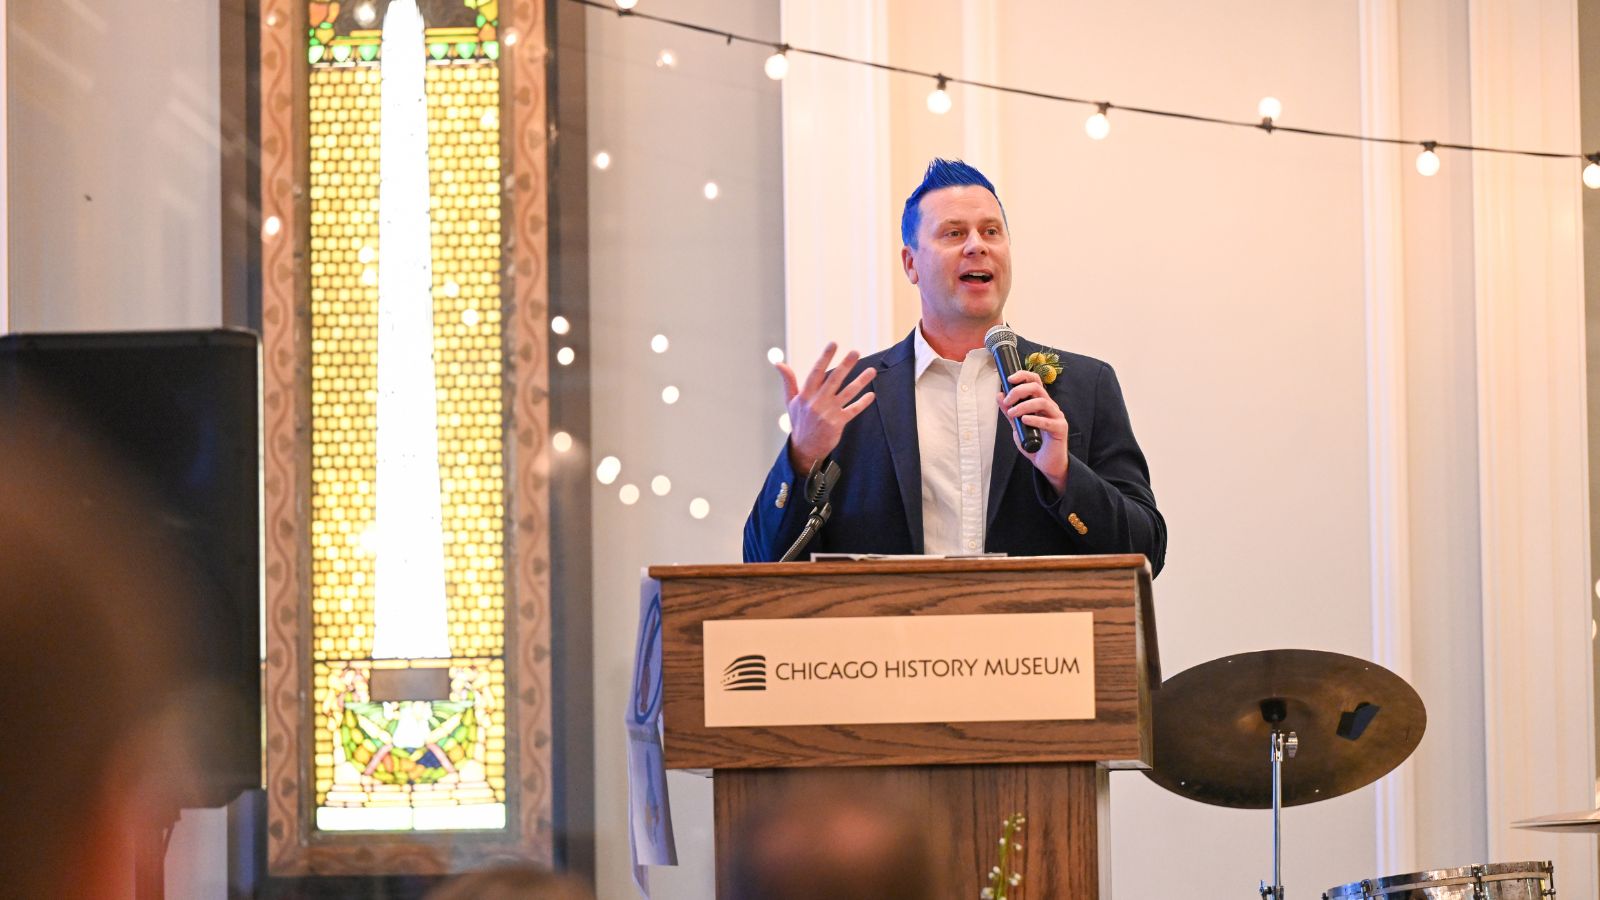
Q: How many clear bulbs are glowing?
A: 7